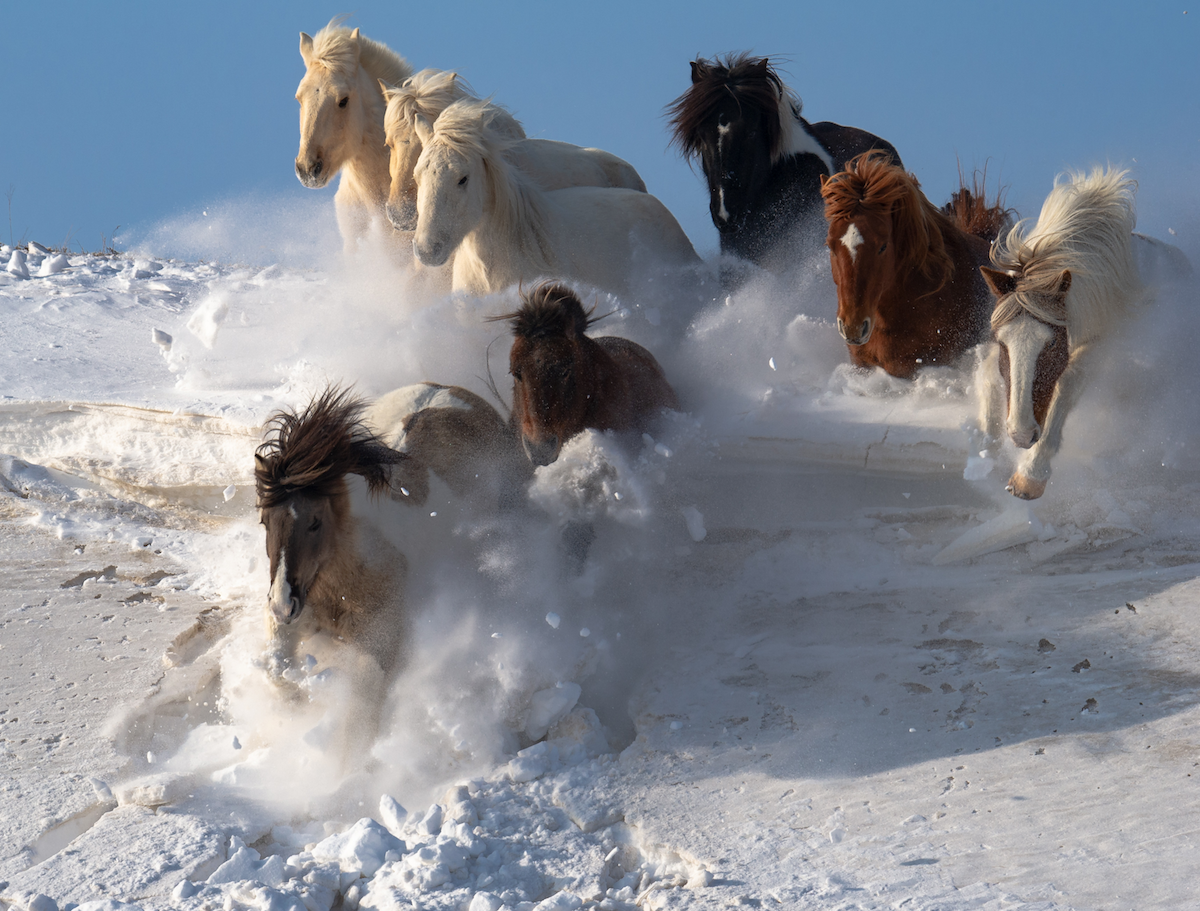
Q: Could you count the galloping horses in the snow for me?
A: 8